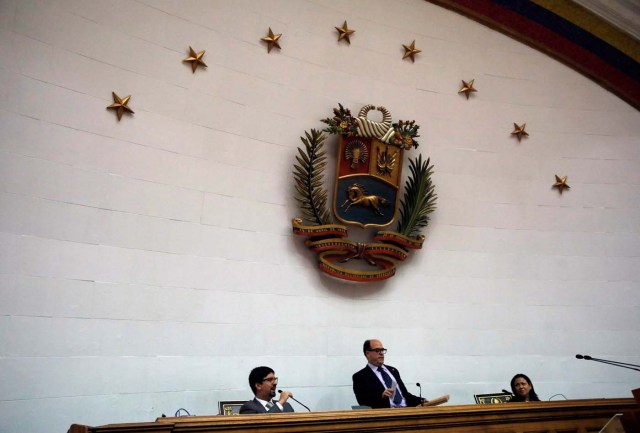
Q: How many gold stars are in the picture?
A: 8